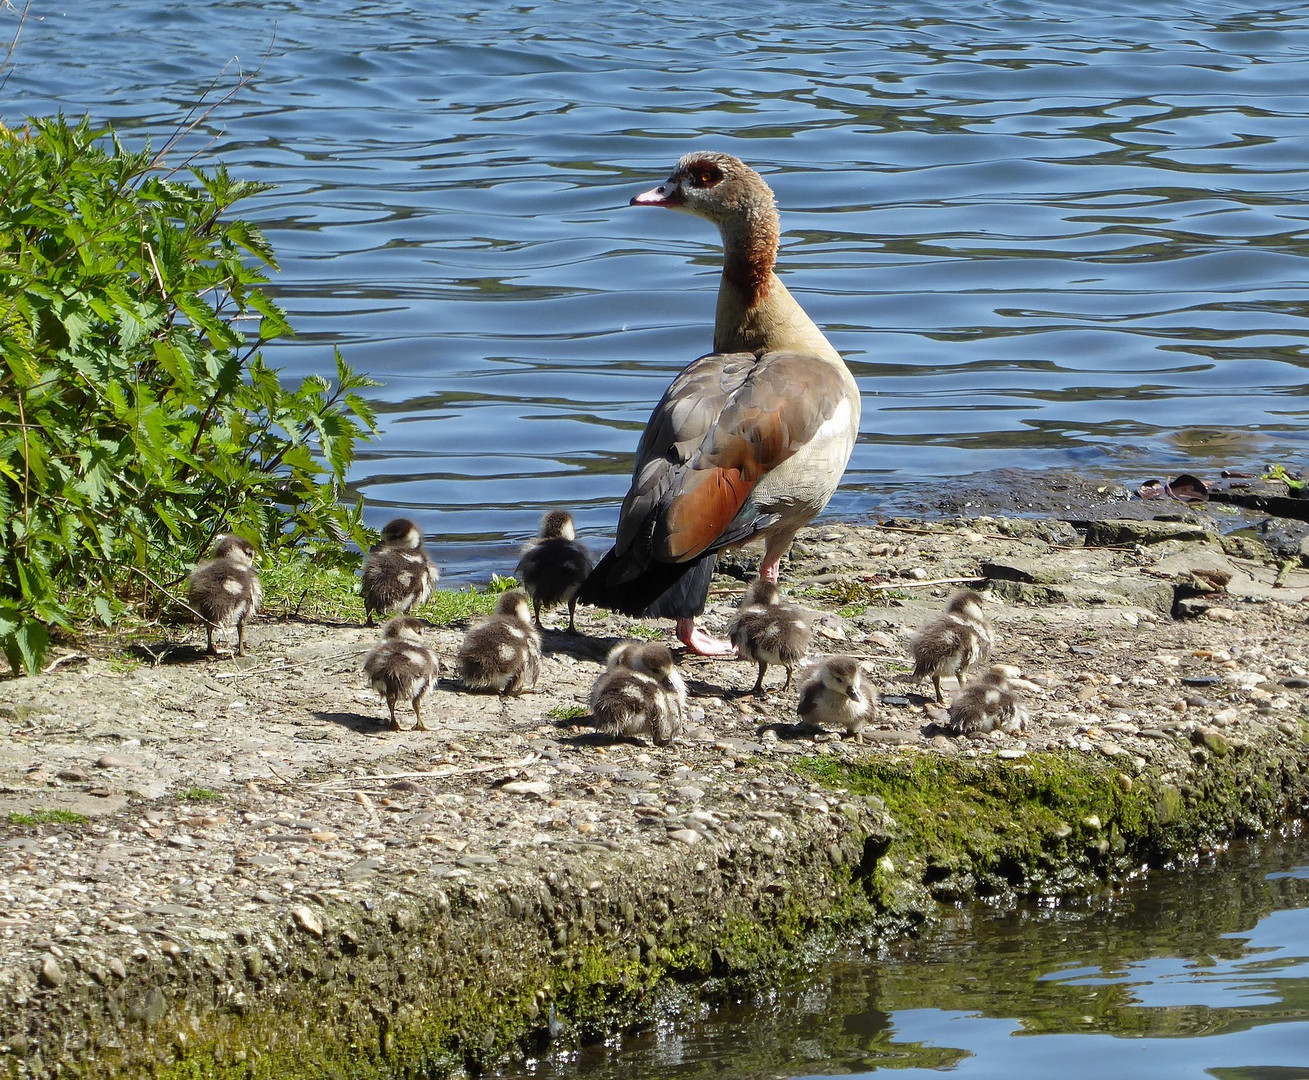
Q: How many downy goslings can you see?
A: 10